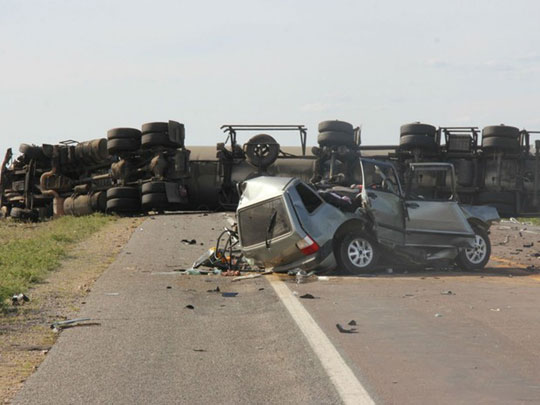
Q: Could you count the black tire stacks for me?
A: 7